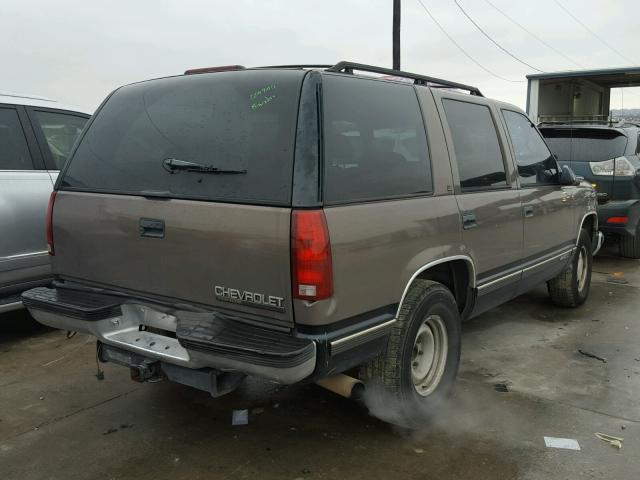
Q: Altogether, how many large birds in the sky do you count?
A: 0